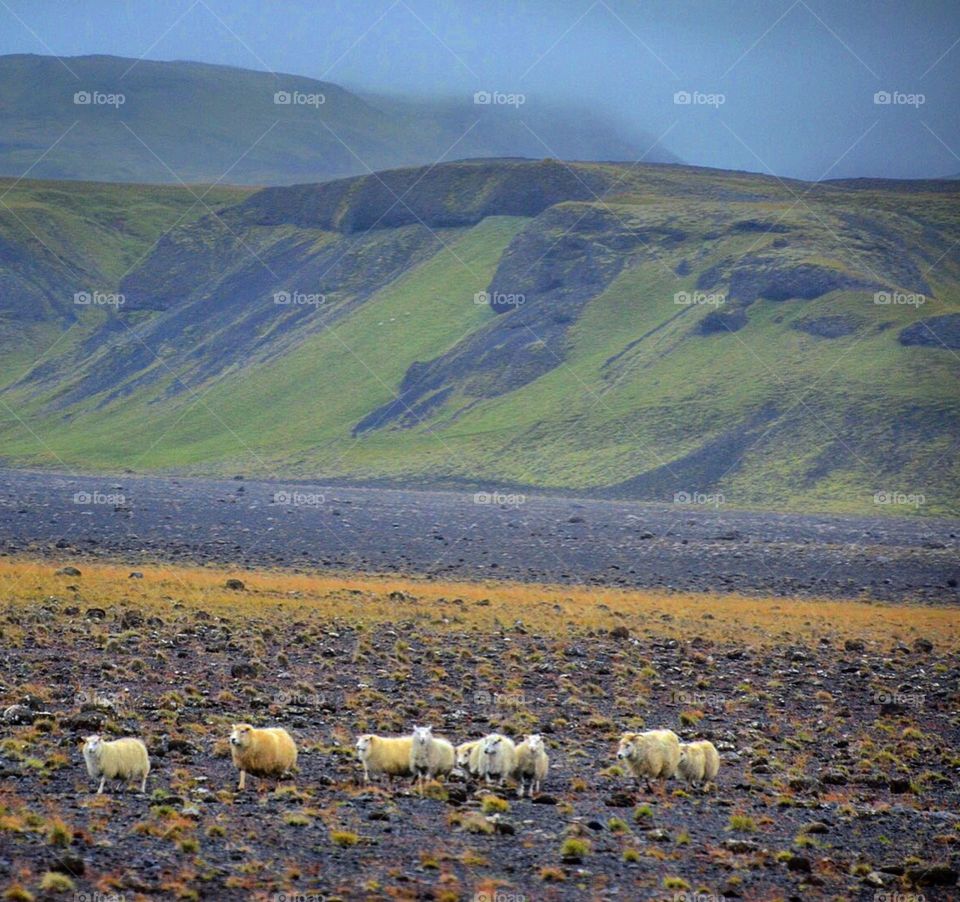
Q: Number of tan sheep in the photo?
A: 1